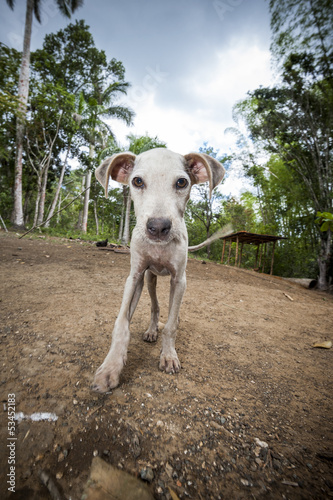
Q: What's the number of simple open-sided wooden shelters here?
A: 1